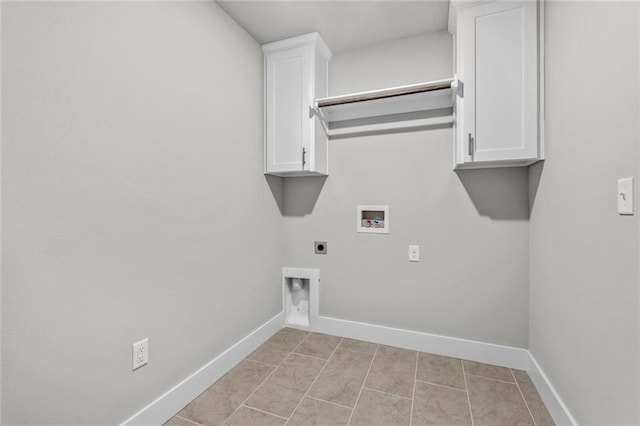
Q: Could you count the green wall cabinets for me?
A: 0